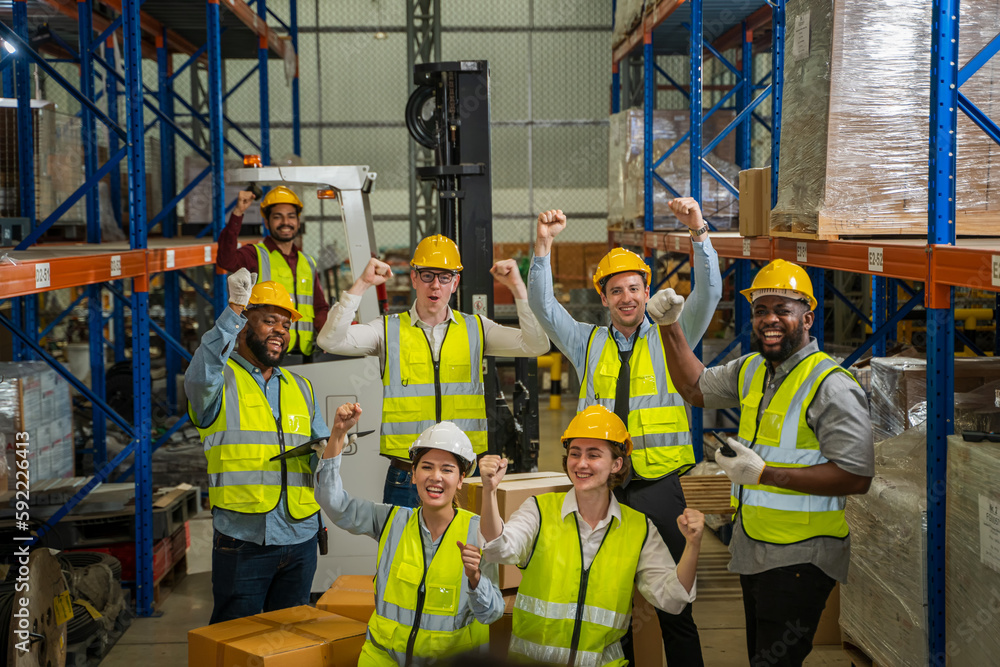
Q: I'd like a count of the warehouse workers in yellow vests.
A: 7